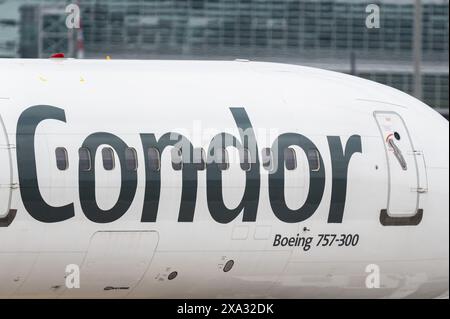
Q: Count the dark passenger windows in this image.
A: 12